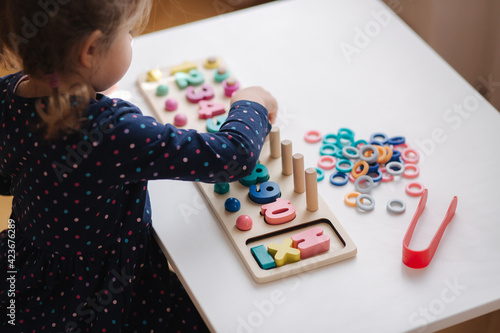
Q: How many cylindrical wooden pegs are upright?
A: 4